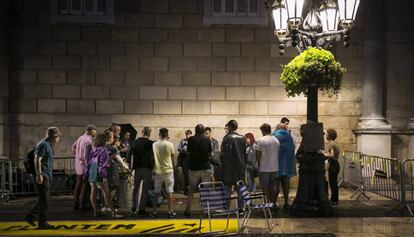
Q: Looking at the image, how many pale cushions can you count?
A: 0